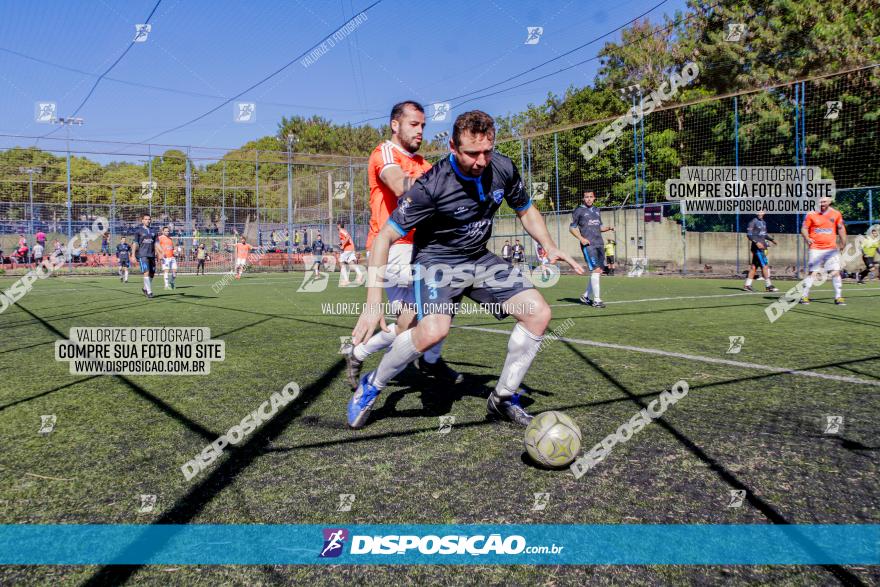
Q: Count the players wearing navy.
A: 6